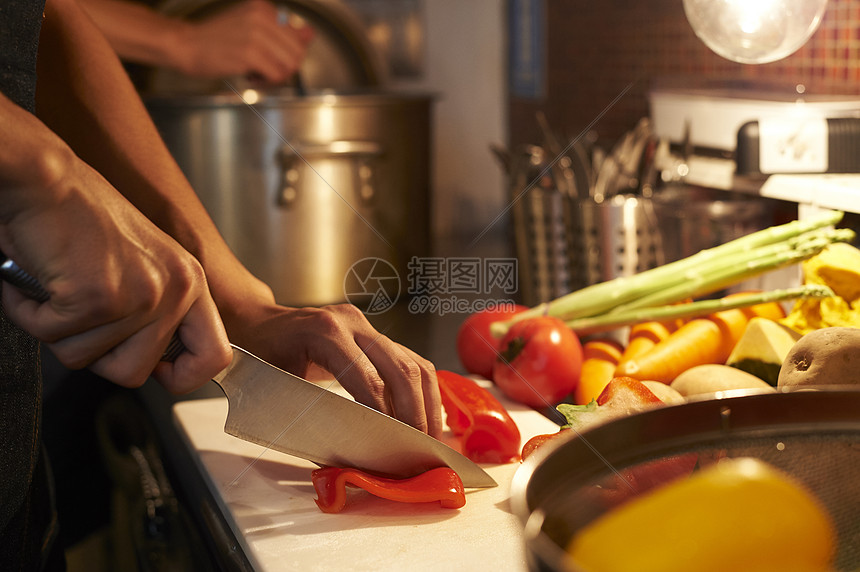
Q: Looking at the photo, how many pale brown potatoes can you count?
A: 3